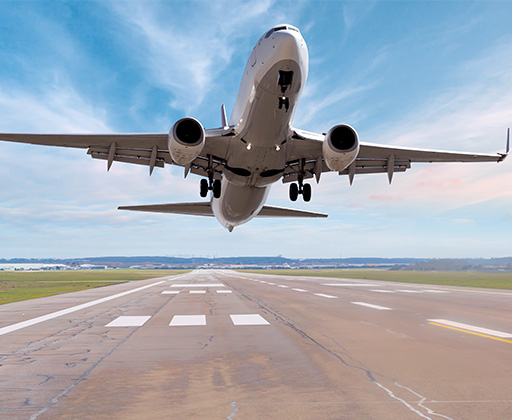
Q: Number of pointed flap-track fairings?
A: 6